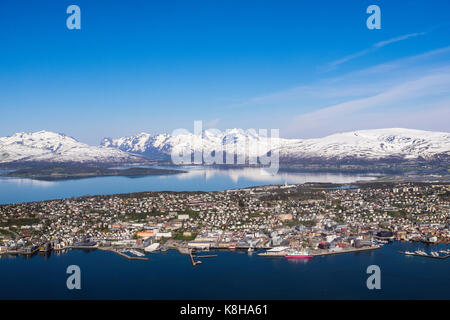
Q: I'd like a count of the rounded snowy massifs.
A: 2